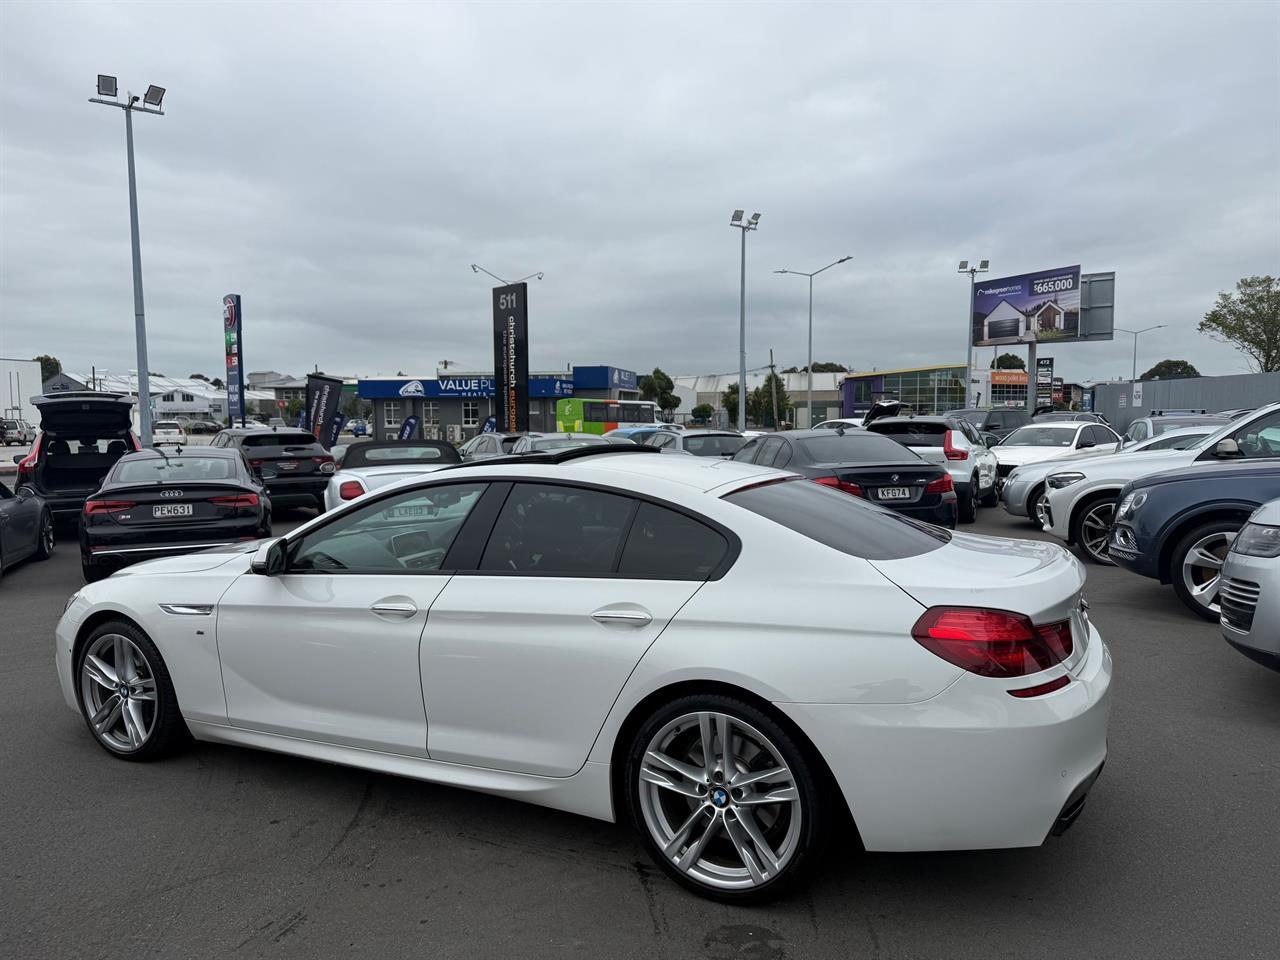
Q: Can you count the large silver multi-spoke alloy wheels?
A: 2